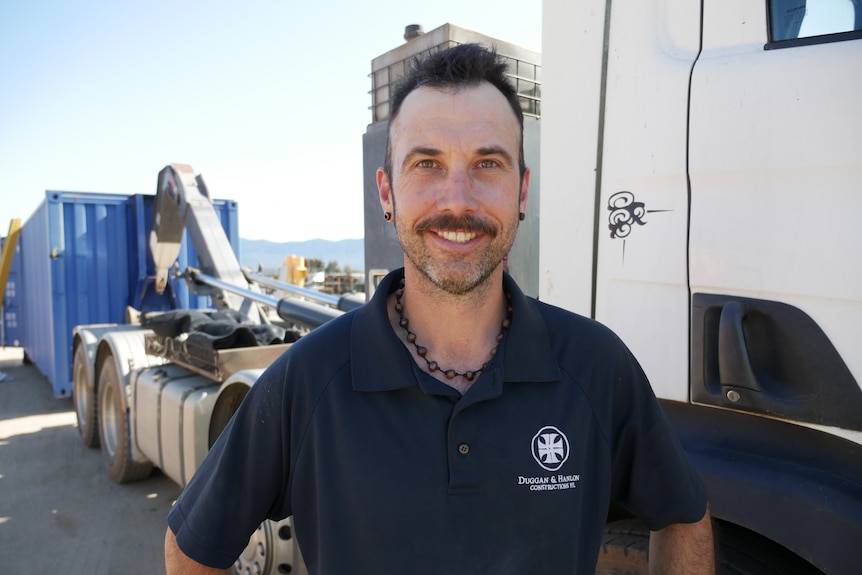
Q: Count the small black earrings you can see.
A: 2